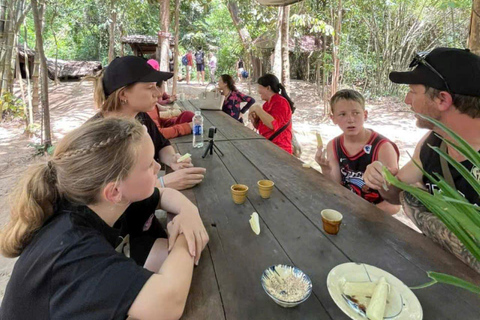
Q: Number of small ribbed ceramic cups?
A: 3